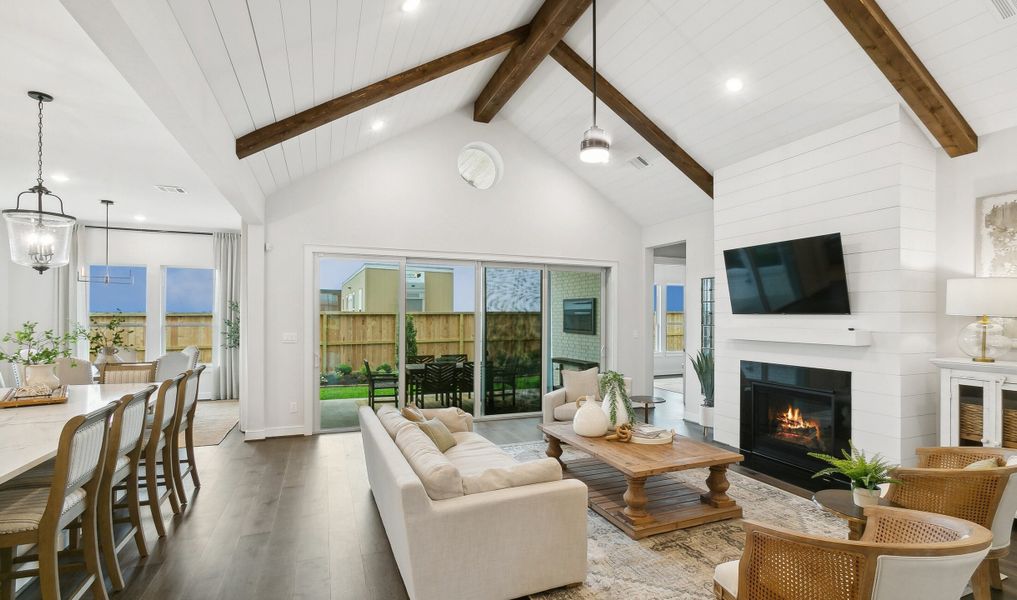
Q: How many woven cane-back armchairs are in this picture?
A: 2